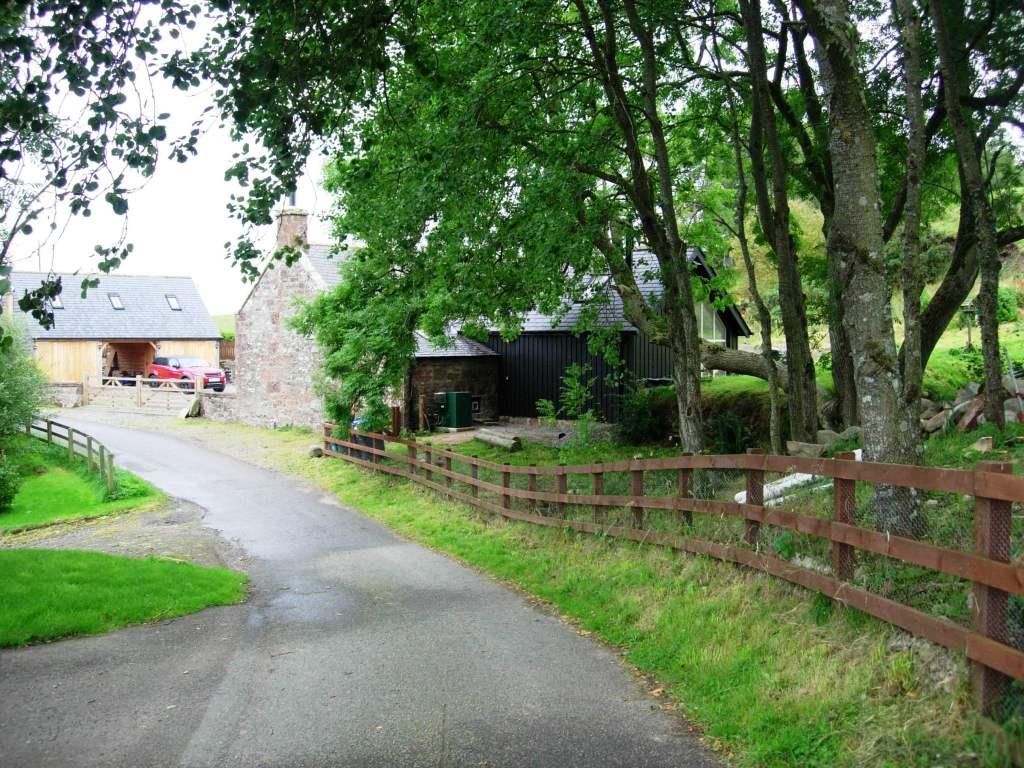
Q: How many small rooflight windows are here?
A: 3